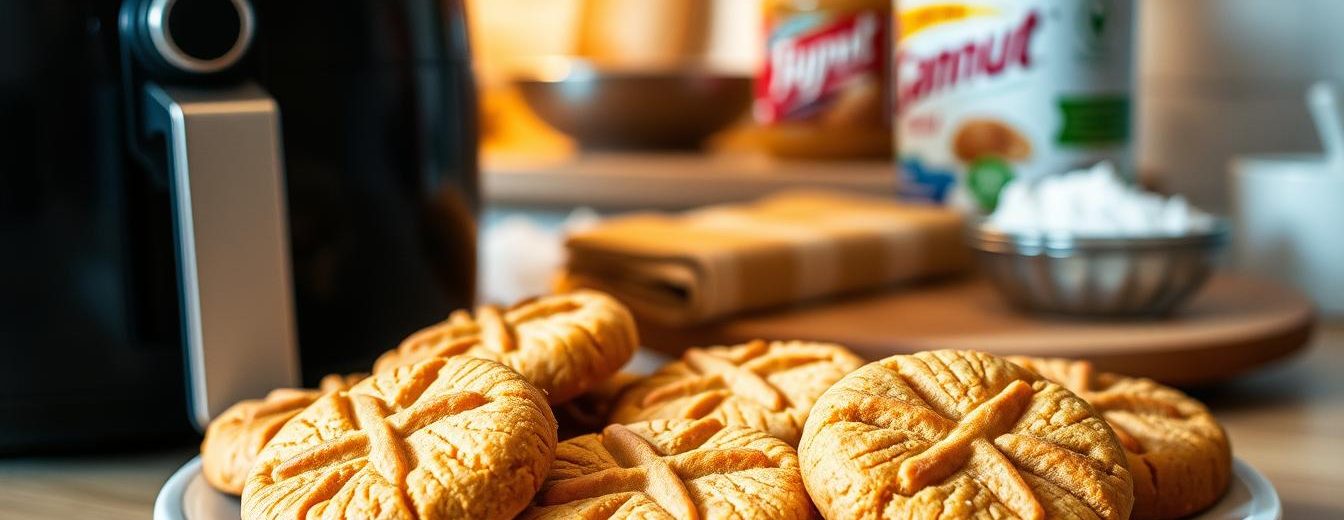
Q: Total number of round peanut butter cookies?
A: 7